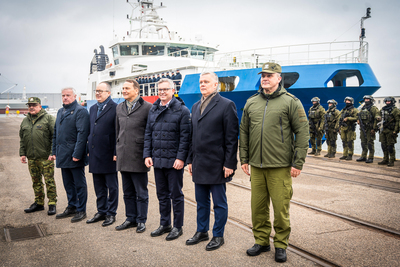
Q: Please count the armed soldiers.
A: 5